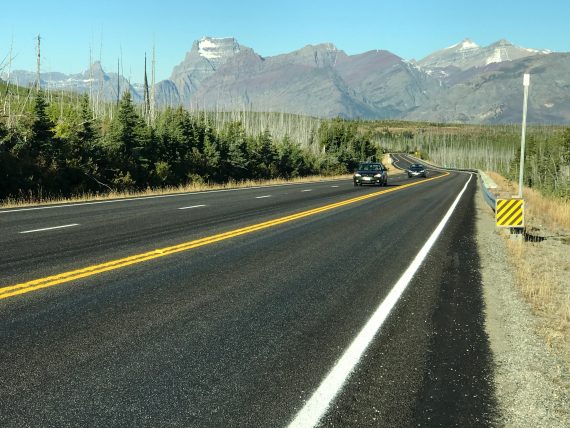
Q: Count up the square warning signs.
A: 1